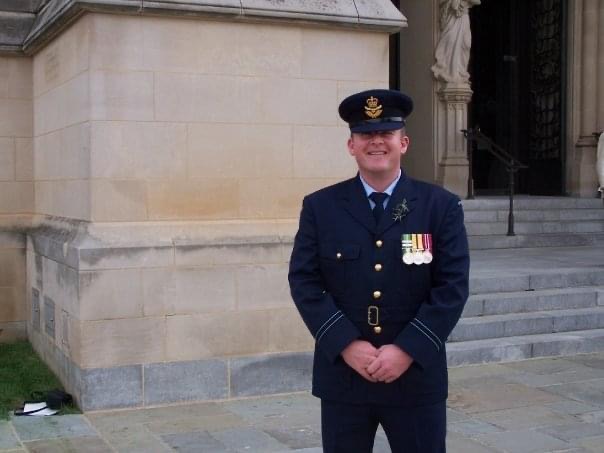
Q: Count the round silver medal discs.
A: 3